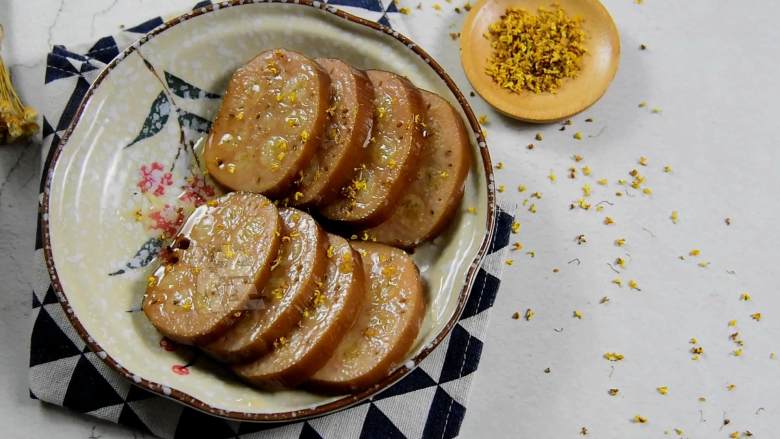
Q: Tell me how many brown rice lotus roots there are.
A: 8